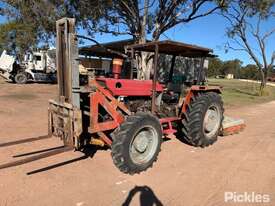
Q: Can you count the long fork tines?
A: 2